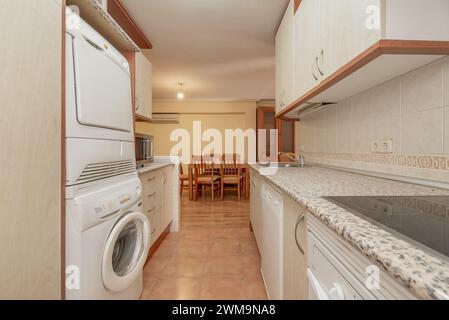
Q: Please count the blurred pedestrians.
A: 0